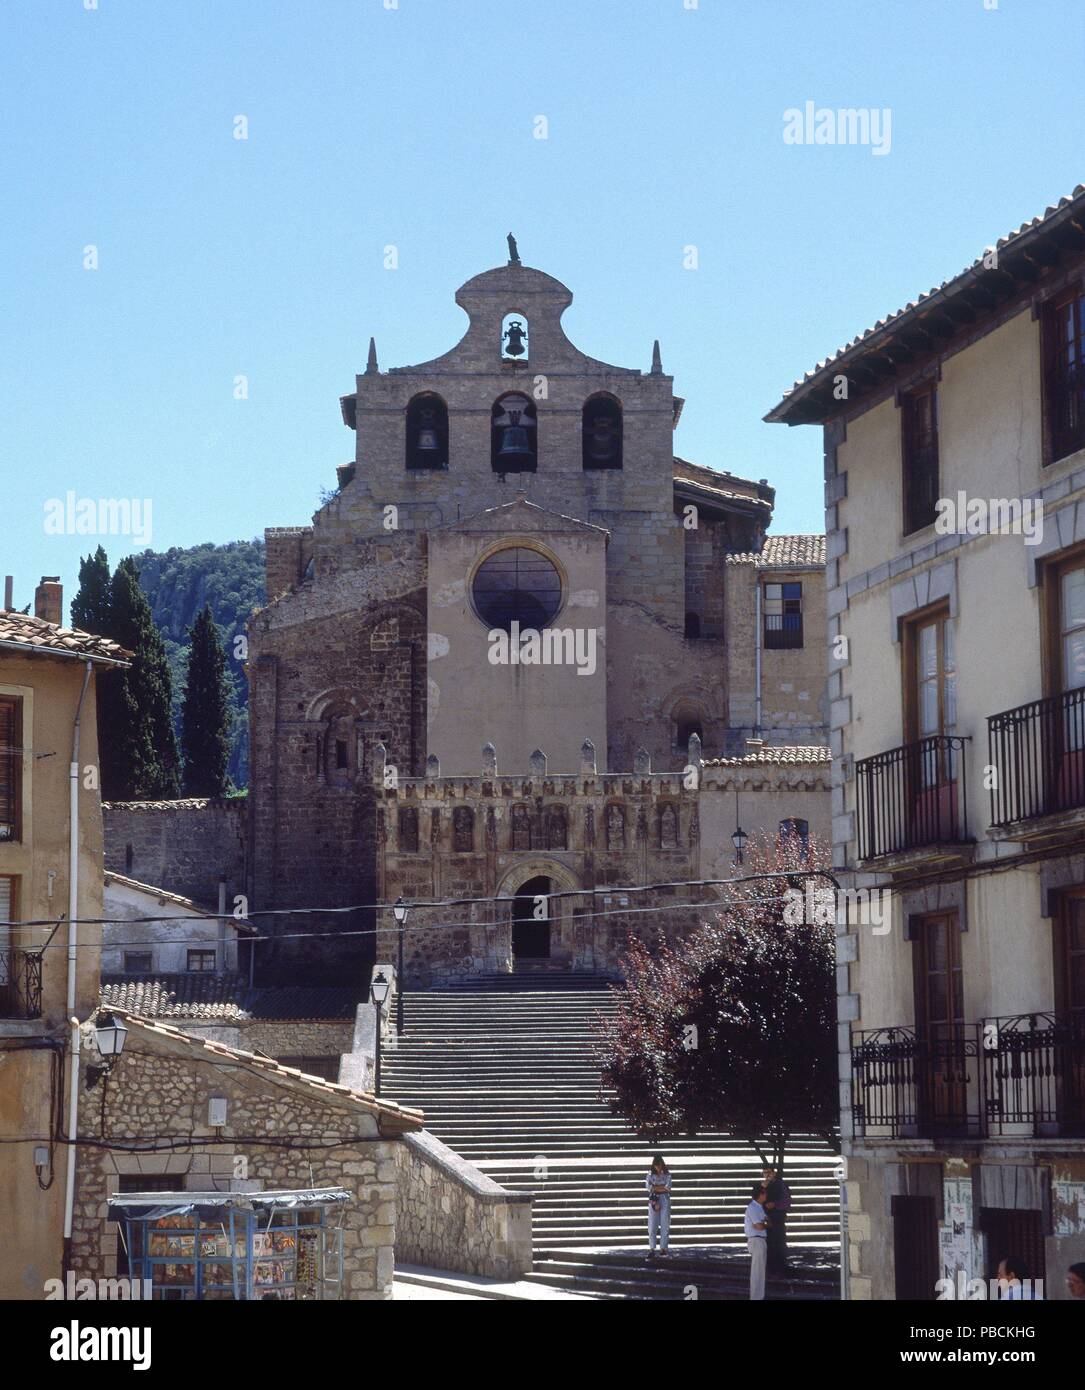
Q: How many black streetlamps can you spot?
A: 4